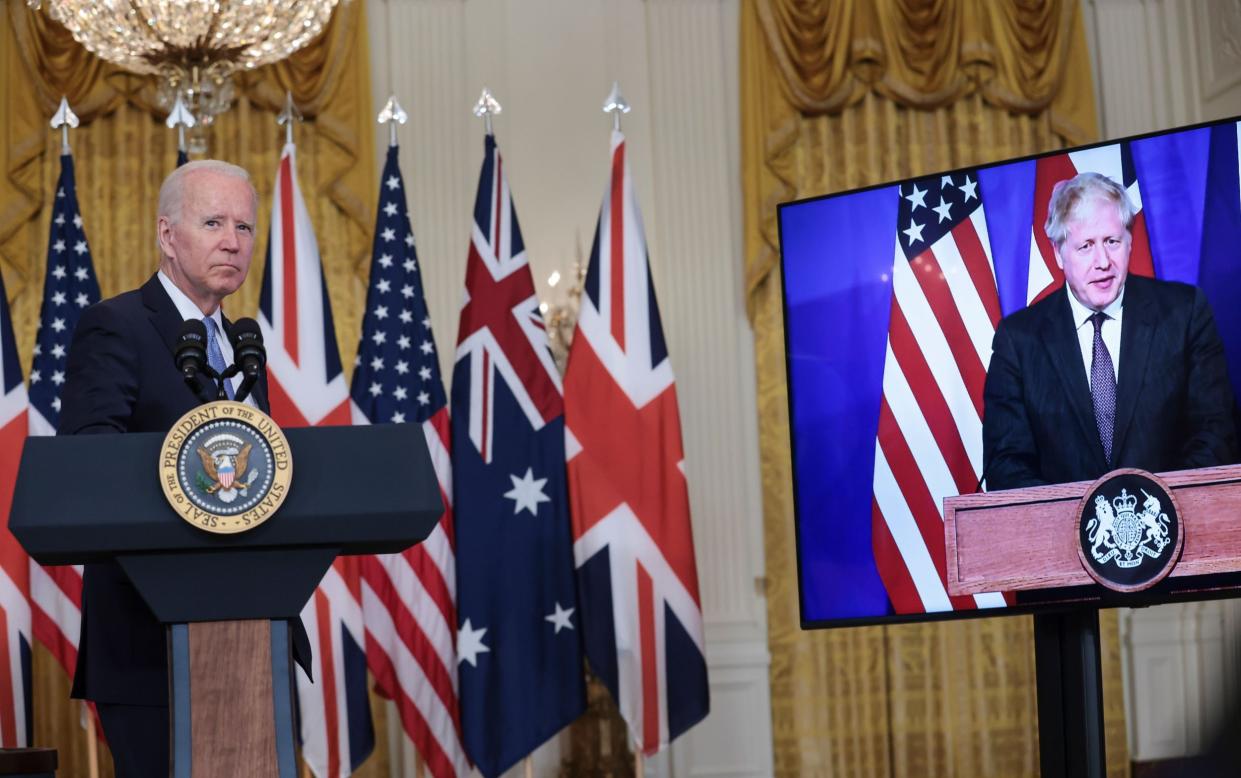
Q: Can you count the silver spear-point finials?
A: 6